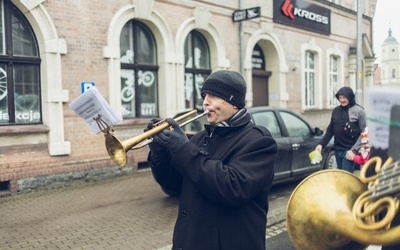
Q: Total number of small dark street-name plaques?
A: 1